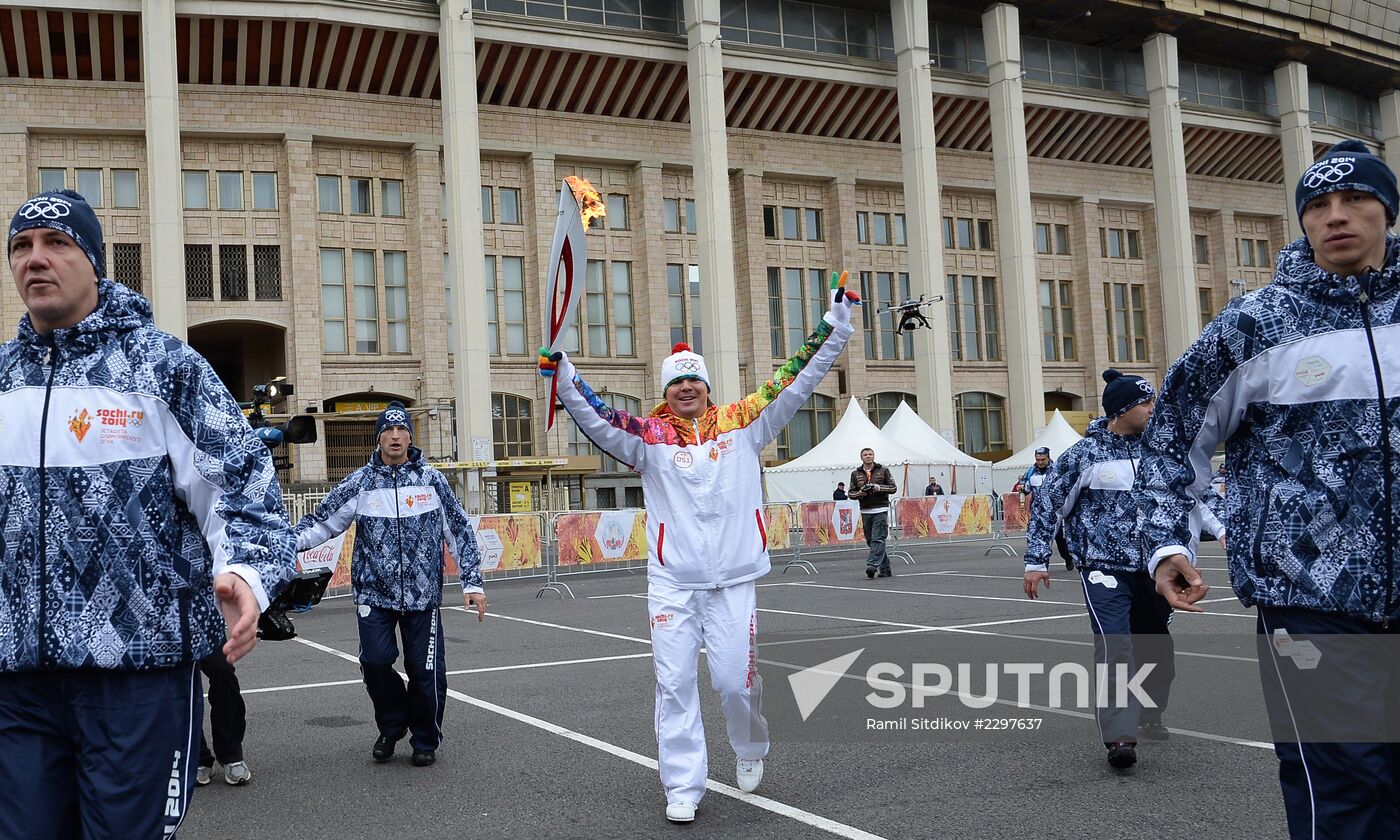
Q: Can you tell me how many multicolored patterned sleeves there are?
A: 2